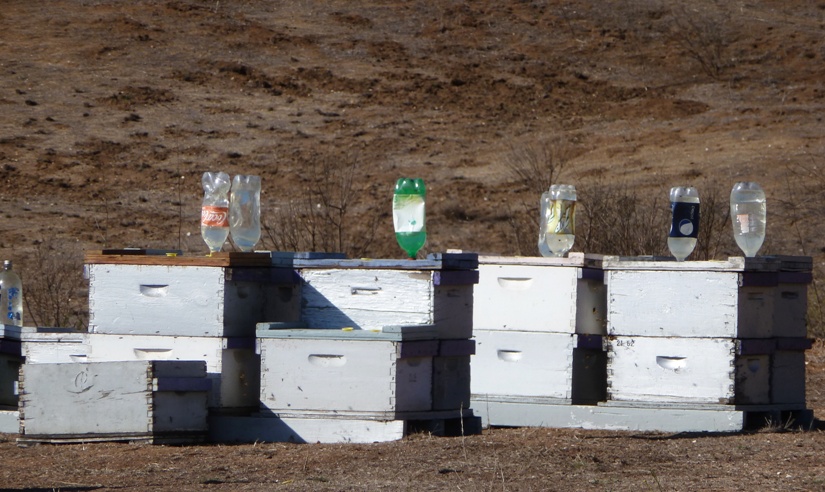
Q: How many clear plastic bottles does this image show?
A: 7